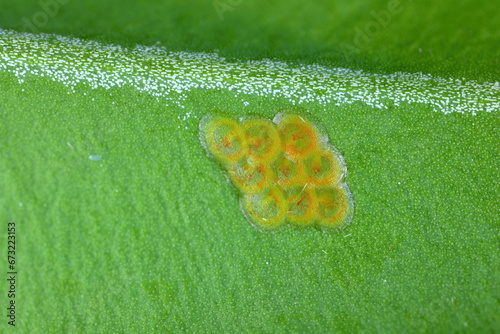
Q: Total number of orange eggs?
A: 9